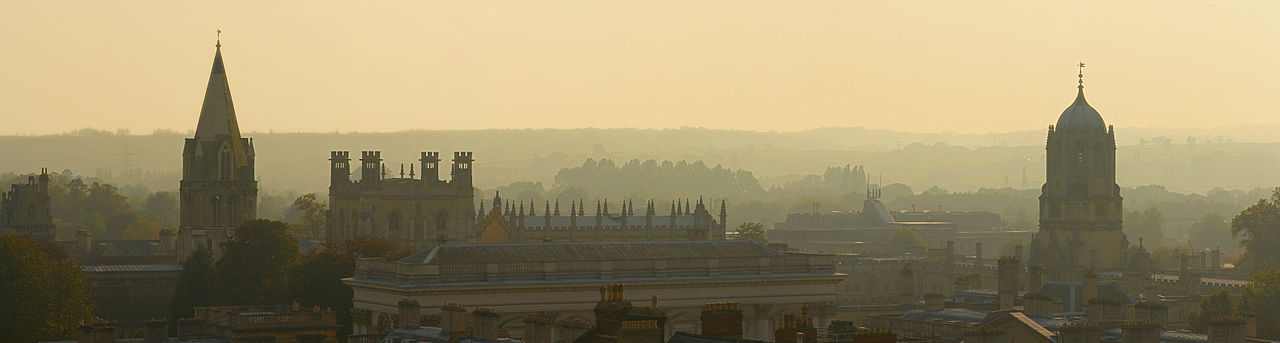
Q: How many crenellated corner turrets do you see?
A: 4